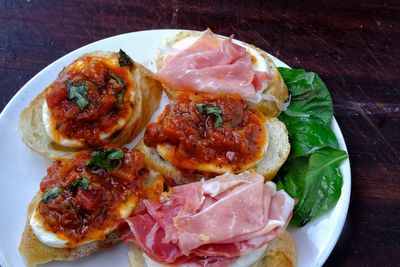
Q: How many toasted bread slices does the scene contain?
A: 5